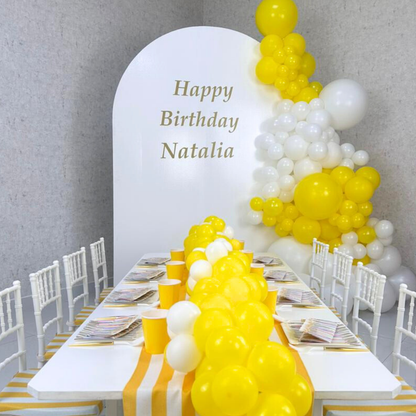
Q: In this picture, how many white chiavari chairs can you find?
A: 8